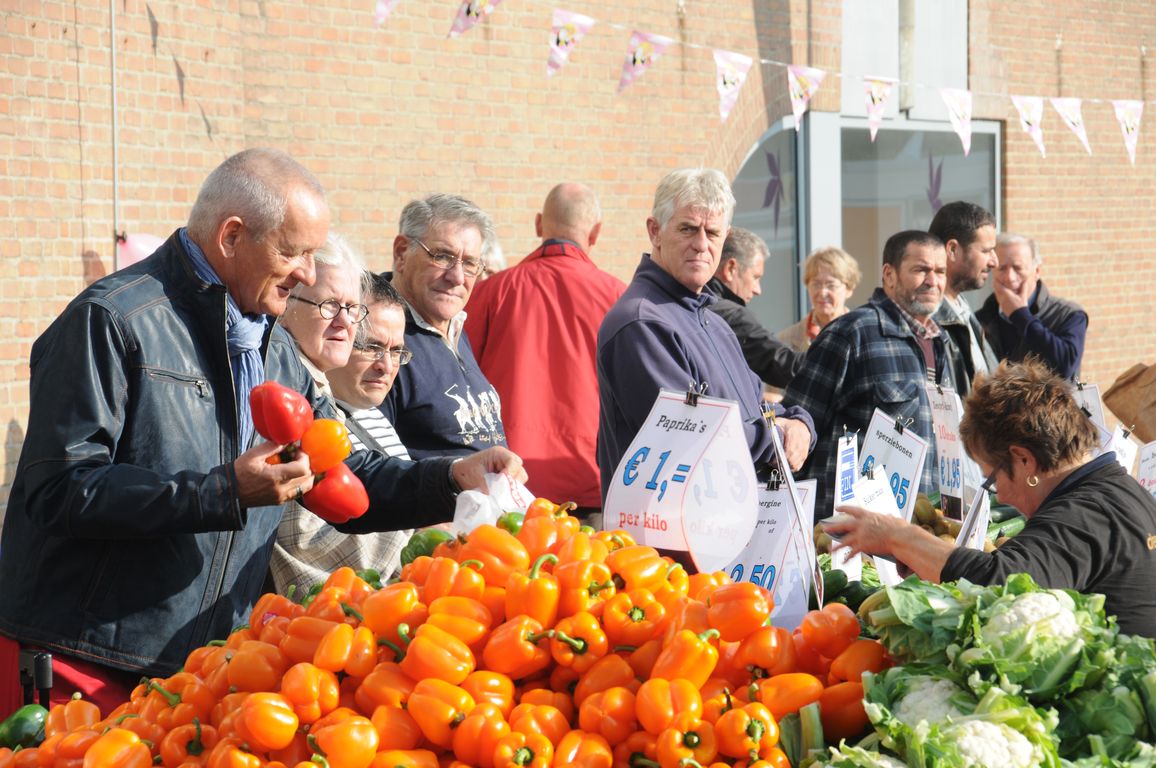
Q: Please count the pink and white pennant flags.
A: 11